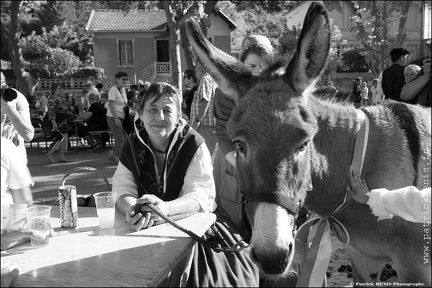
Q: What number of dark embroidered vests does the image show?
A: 1